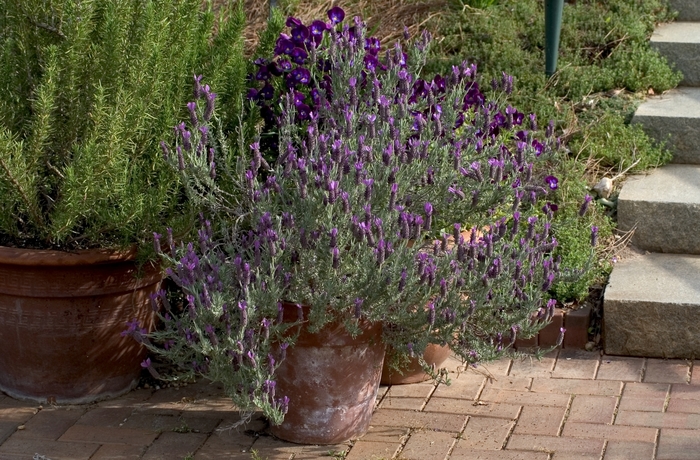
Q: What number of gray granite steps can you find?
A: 5